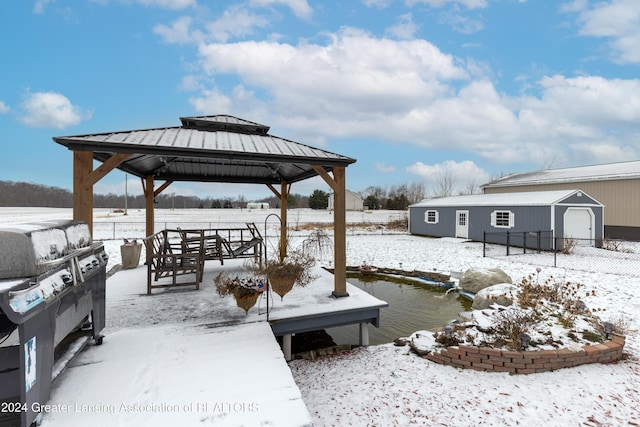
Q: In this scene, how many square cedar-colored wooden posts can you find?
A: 4